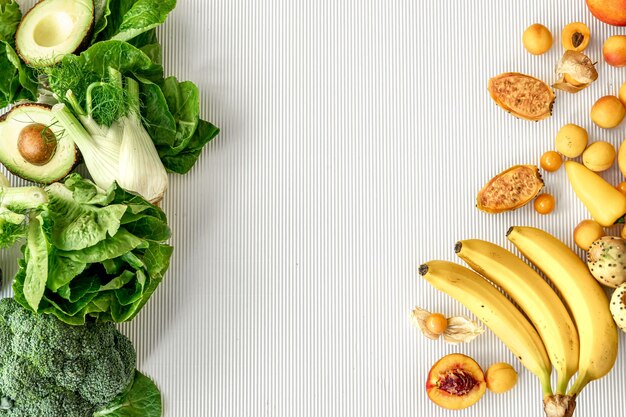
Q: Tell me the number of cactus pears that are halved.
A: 2